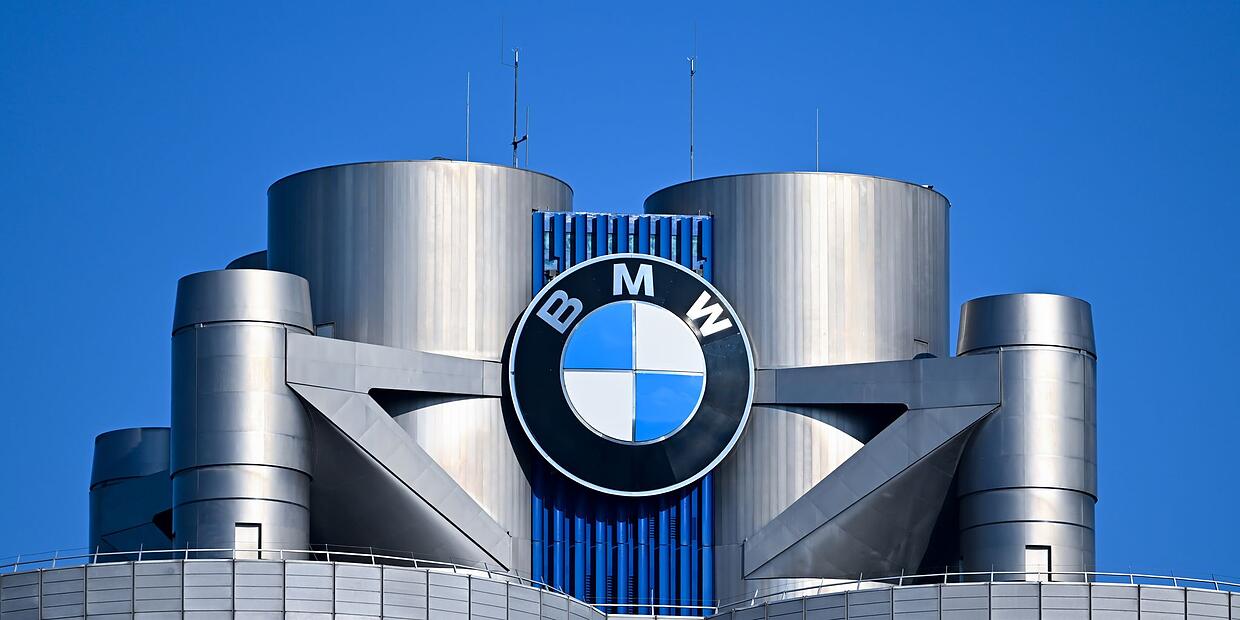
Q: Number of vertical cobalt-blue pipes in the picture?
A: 9